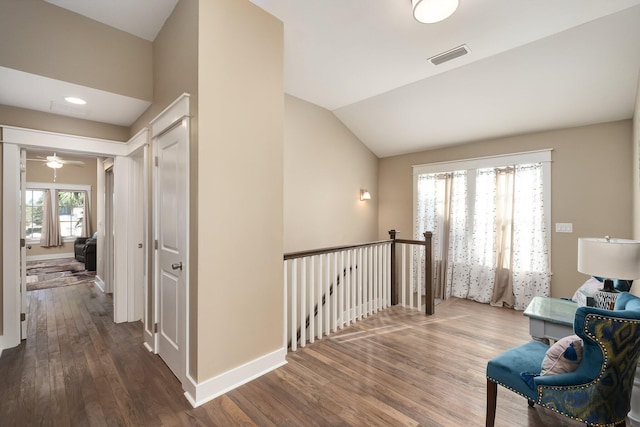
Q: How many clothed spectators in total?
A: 0